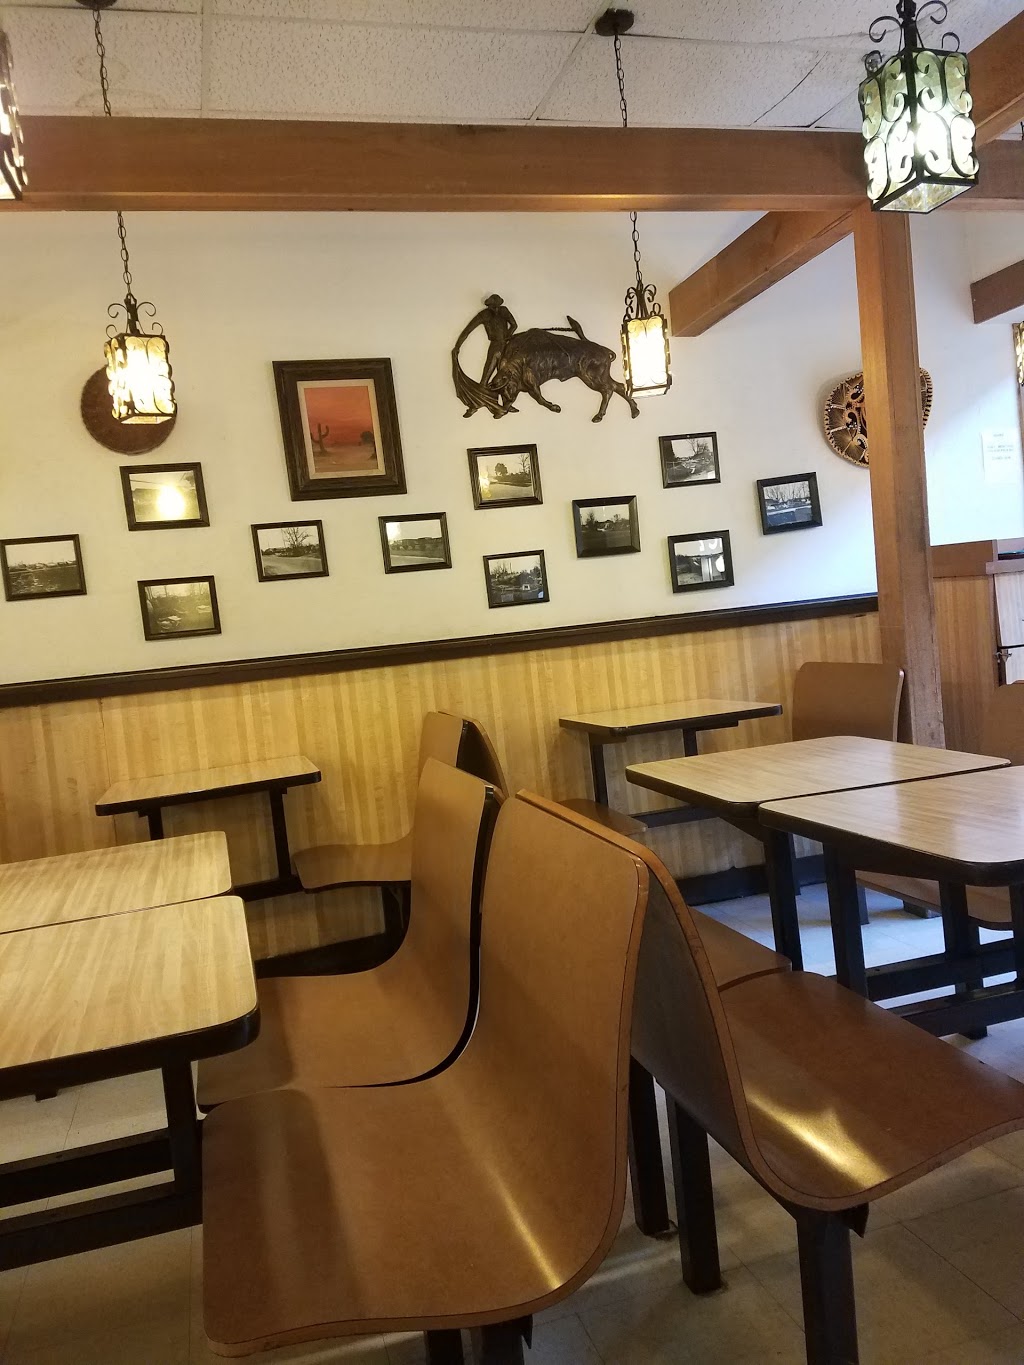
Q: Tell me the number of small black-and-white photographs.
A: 11